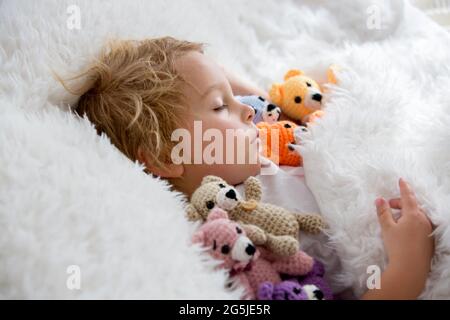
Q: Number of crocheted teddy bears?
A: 6